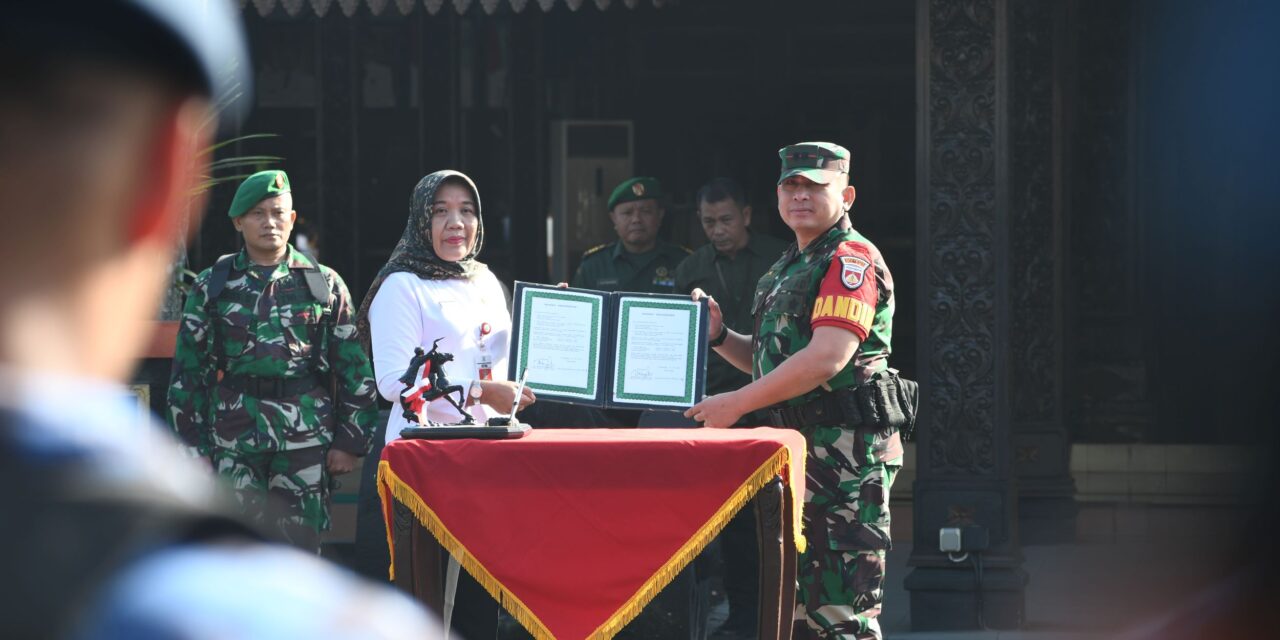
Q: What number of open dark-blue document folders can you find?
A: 1